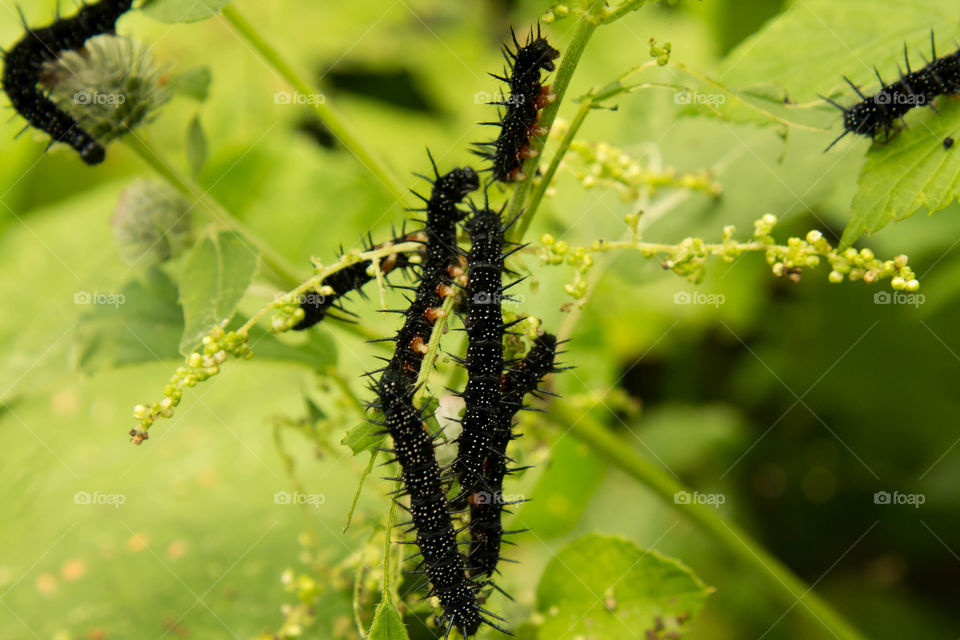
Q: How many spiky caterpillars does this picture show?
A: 8